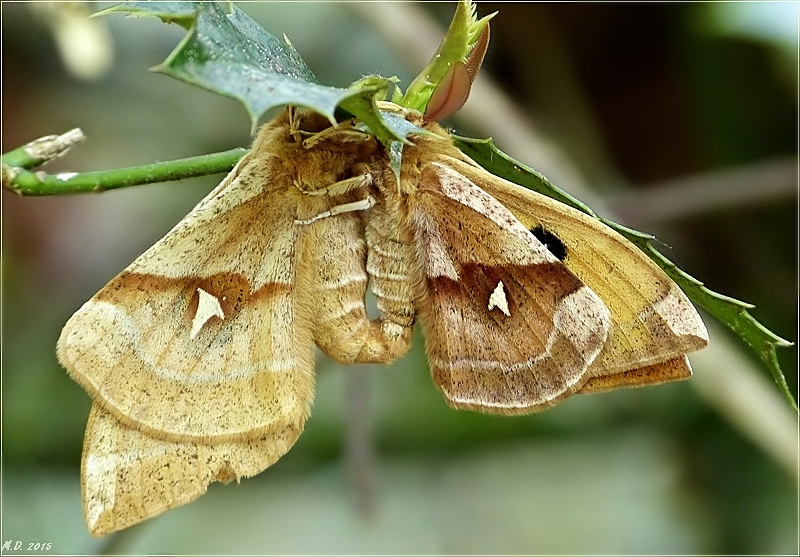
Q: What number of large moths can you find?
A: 2